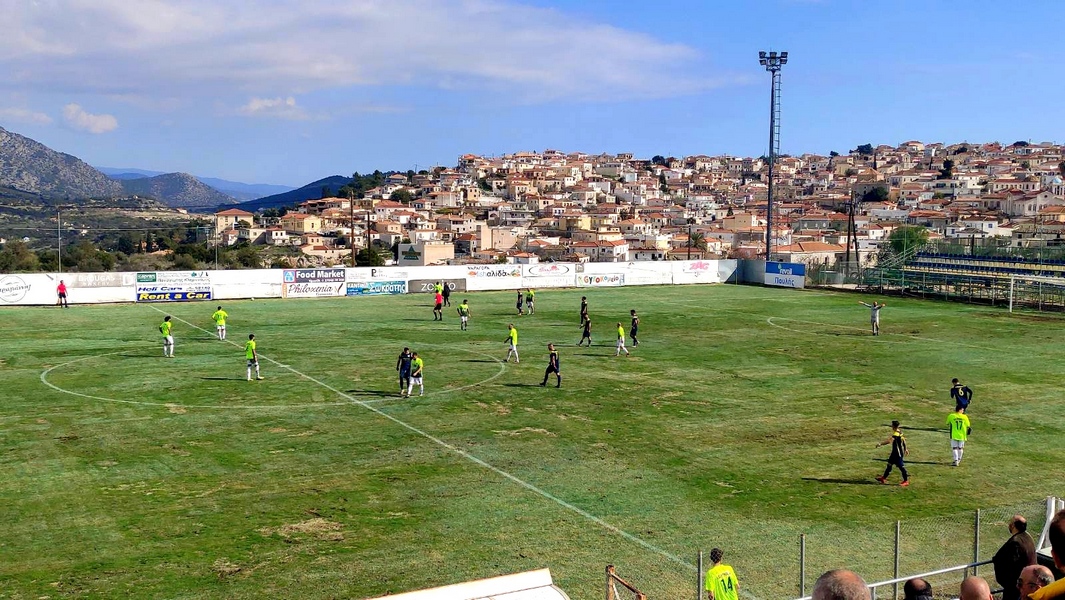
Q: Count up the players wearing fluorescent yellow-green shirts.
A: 11